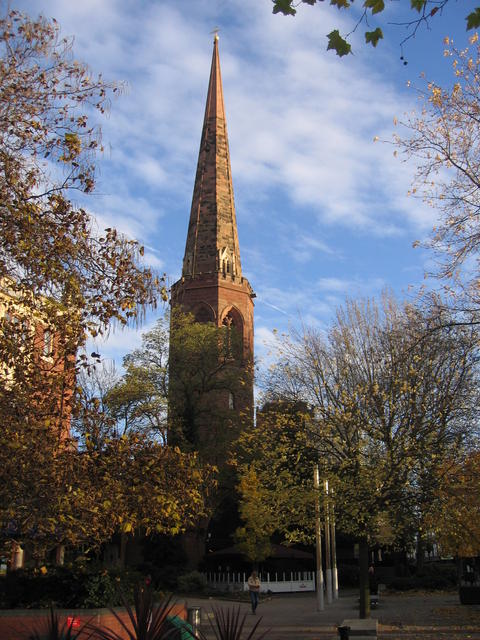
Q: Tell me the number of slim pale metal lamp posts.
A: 3